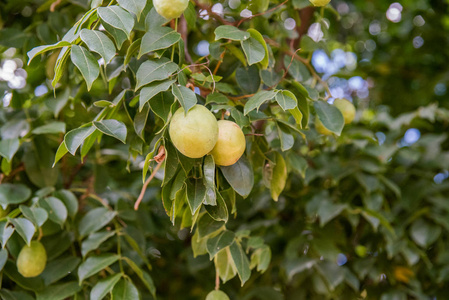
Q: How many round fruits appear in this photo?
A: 8